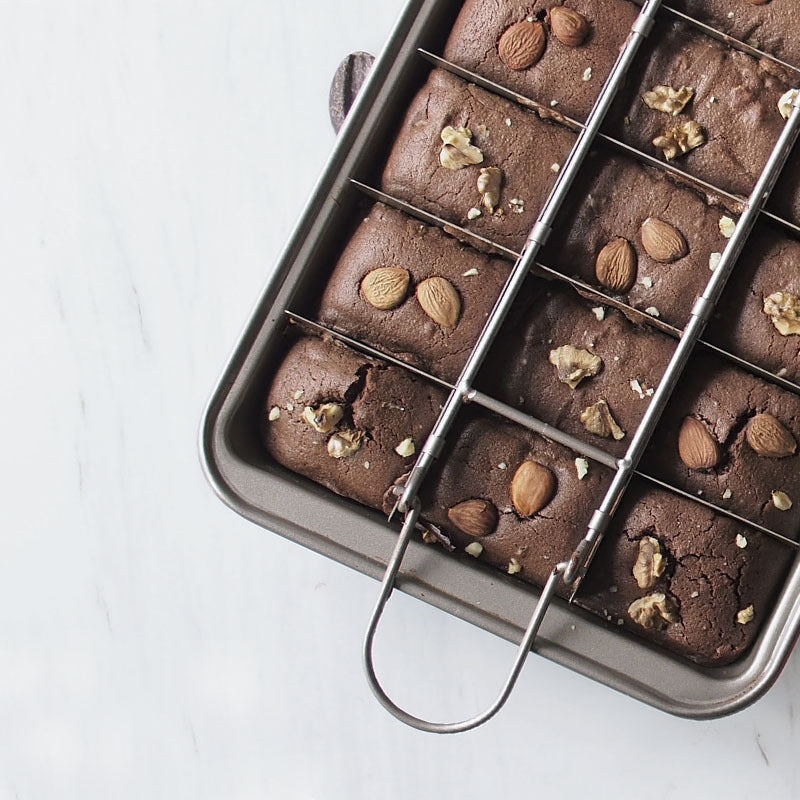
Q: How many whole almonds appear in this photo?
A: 10